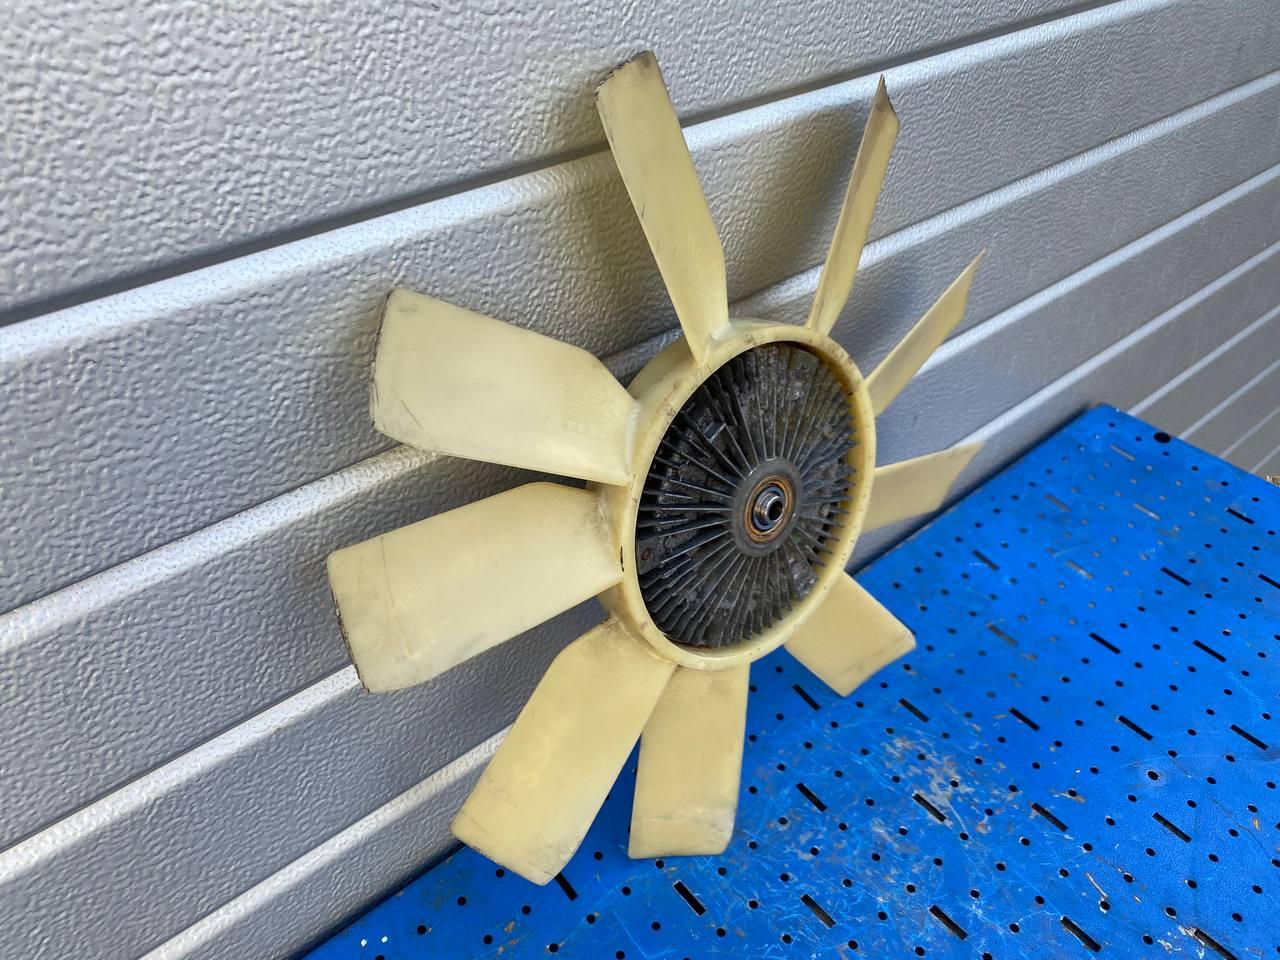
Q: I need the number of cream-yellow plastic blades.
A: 9